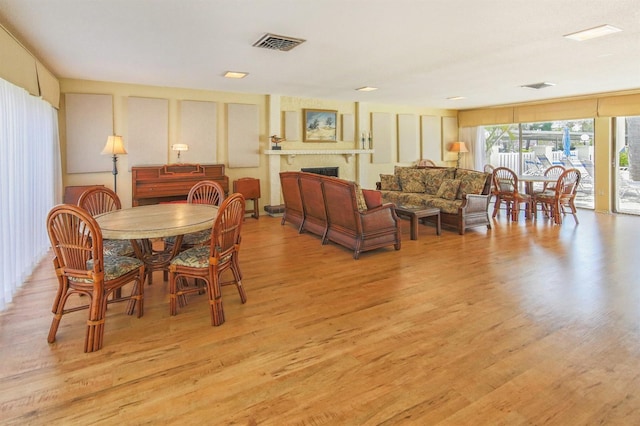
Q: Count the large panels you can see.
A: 8